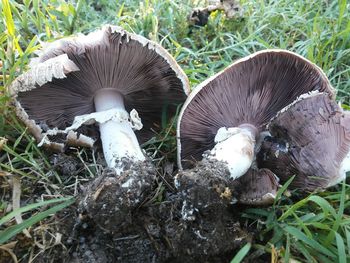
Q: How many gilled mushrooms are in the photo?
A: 2